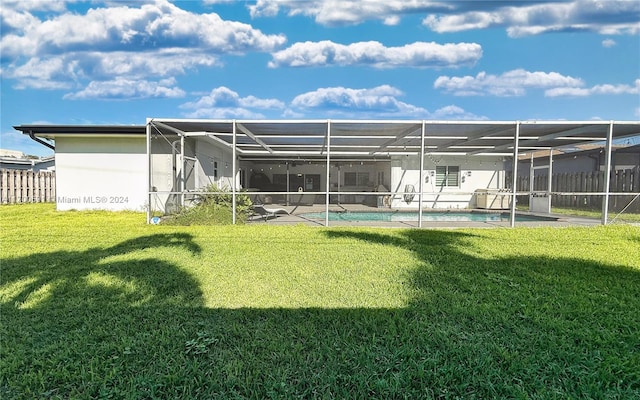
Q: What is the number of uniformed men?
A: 0